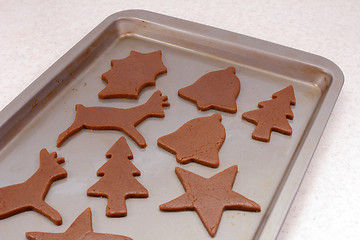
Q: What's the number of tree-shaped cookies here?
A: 2